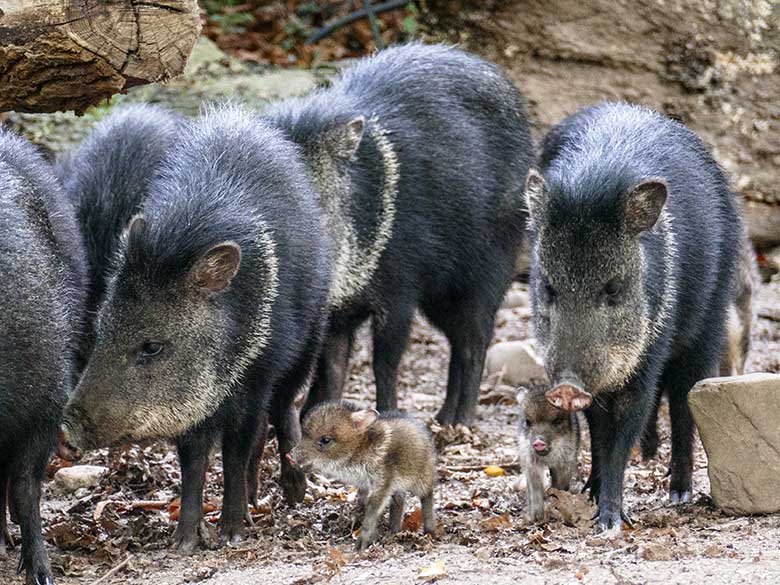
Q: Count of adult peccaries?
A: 5